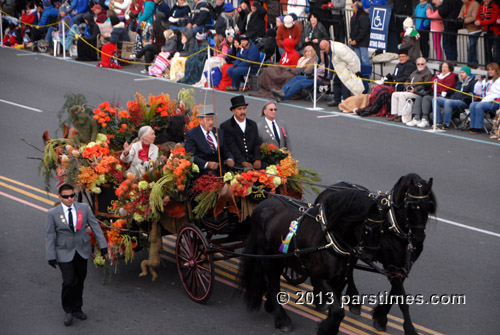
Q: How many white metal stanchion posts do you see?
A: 5